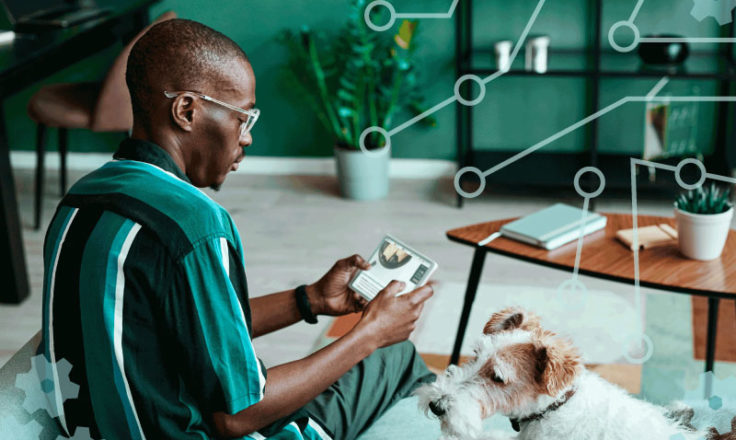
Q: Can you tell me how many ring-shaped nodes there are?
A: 9